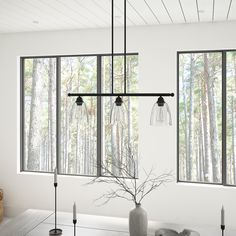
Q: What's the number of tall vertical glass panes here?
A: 5